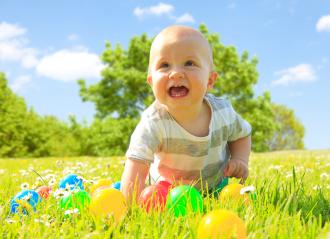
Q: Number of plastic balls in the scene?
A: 11